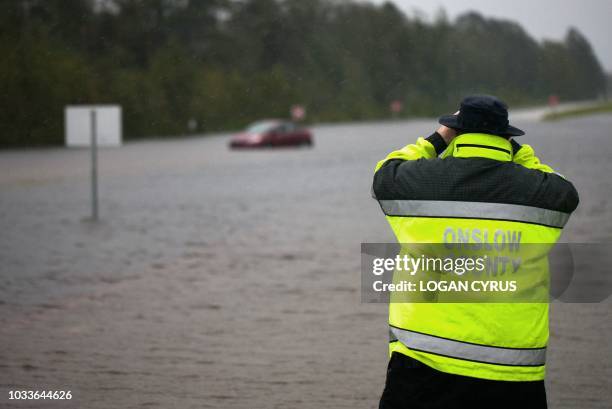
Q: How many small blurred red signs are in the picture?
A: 3